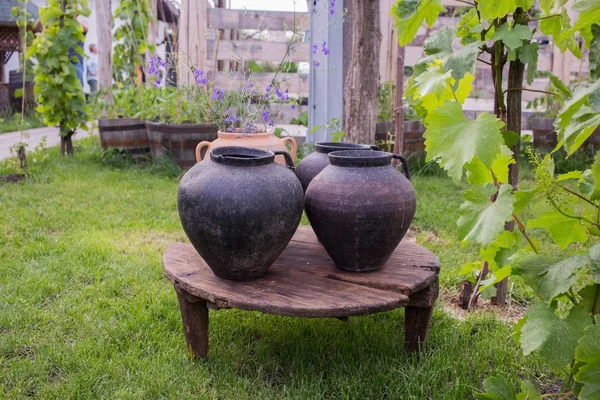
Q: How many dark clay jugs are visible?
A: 3